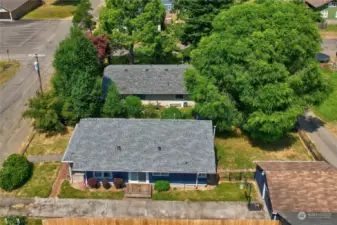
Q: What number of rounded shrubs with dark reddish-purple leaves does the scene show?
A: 3